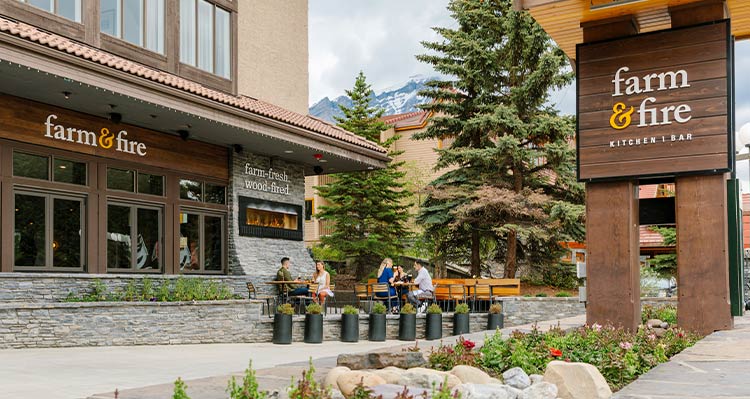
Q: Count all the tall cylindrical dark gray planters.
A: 8